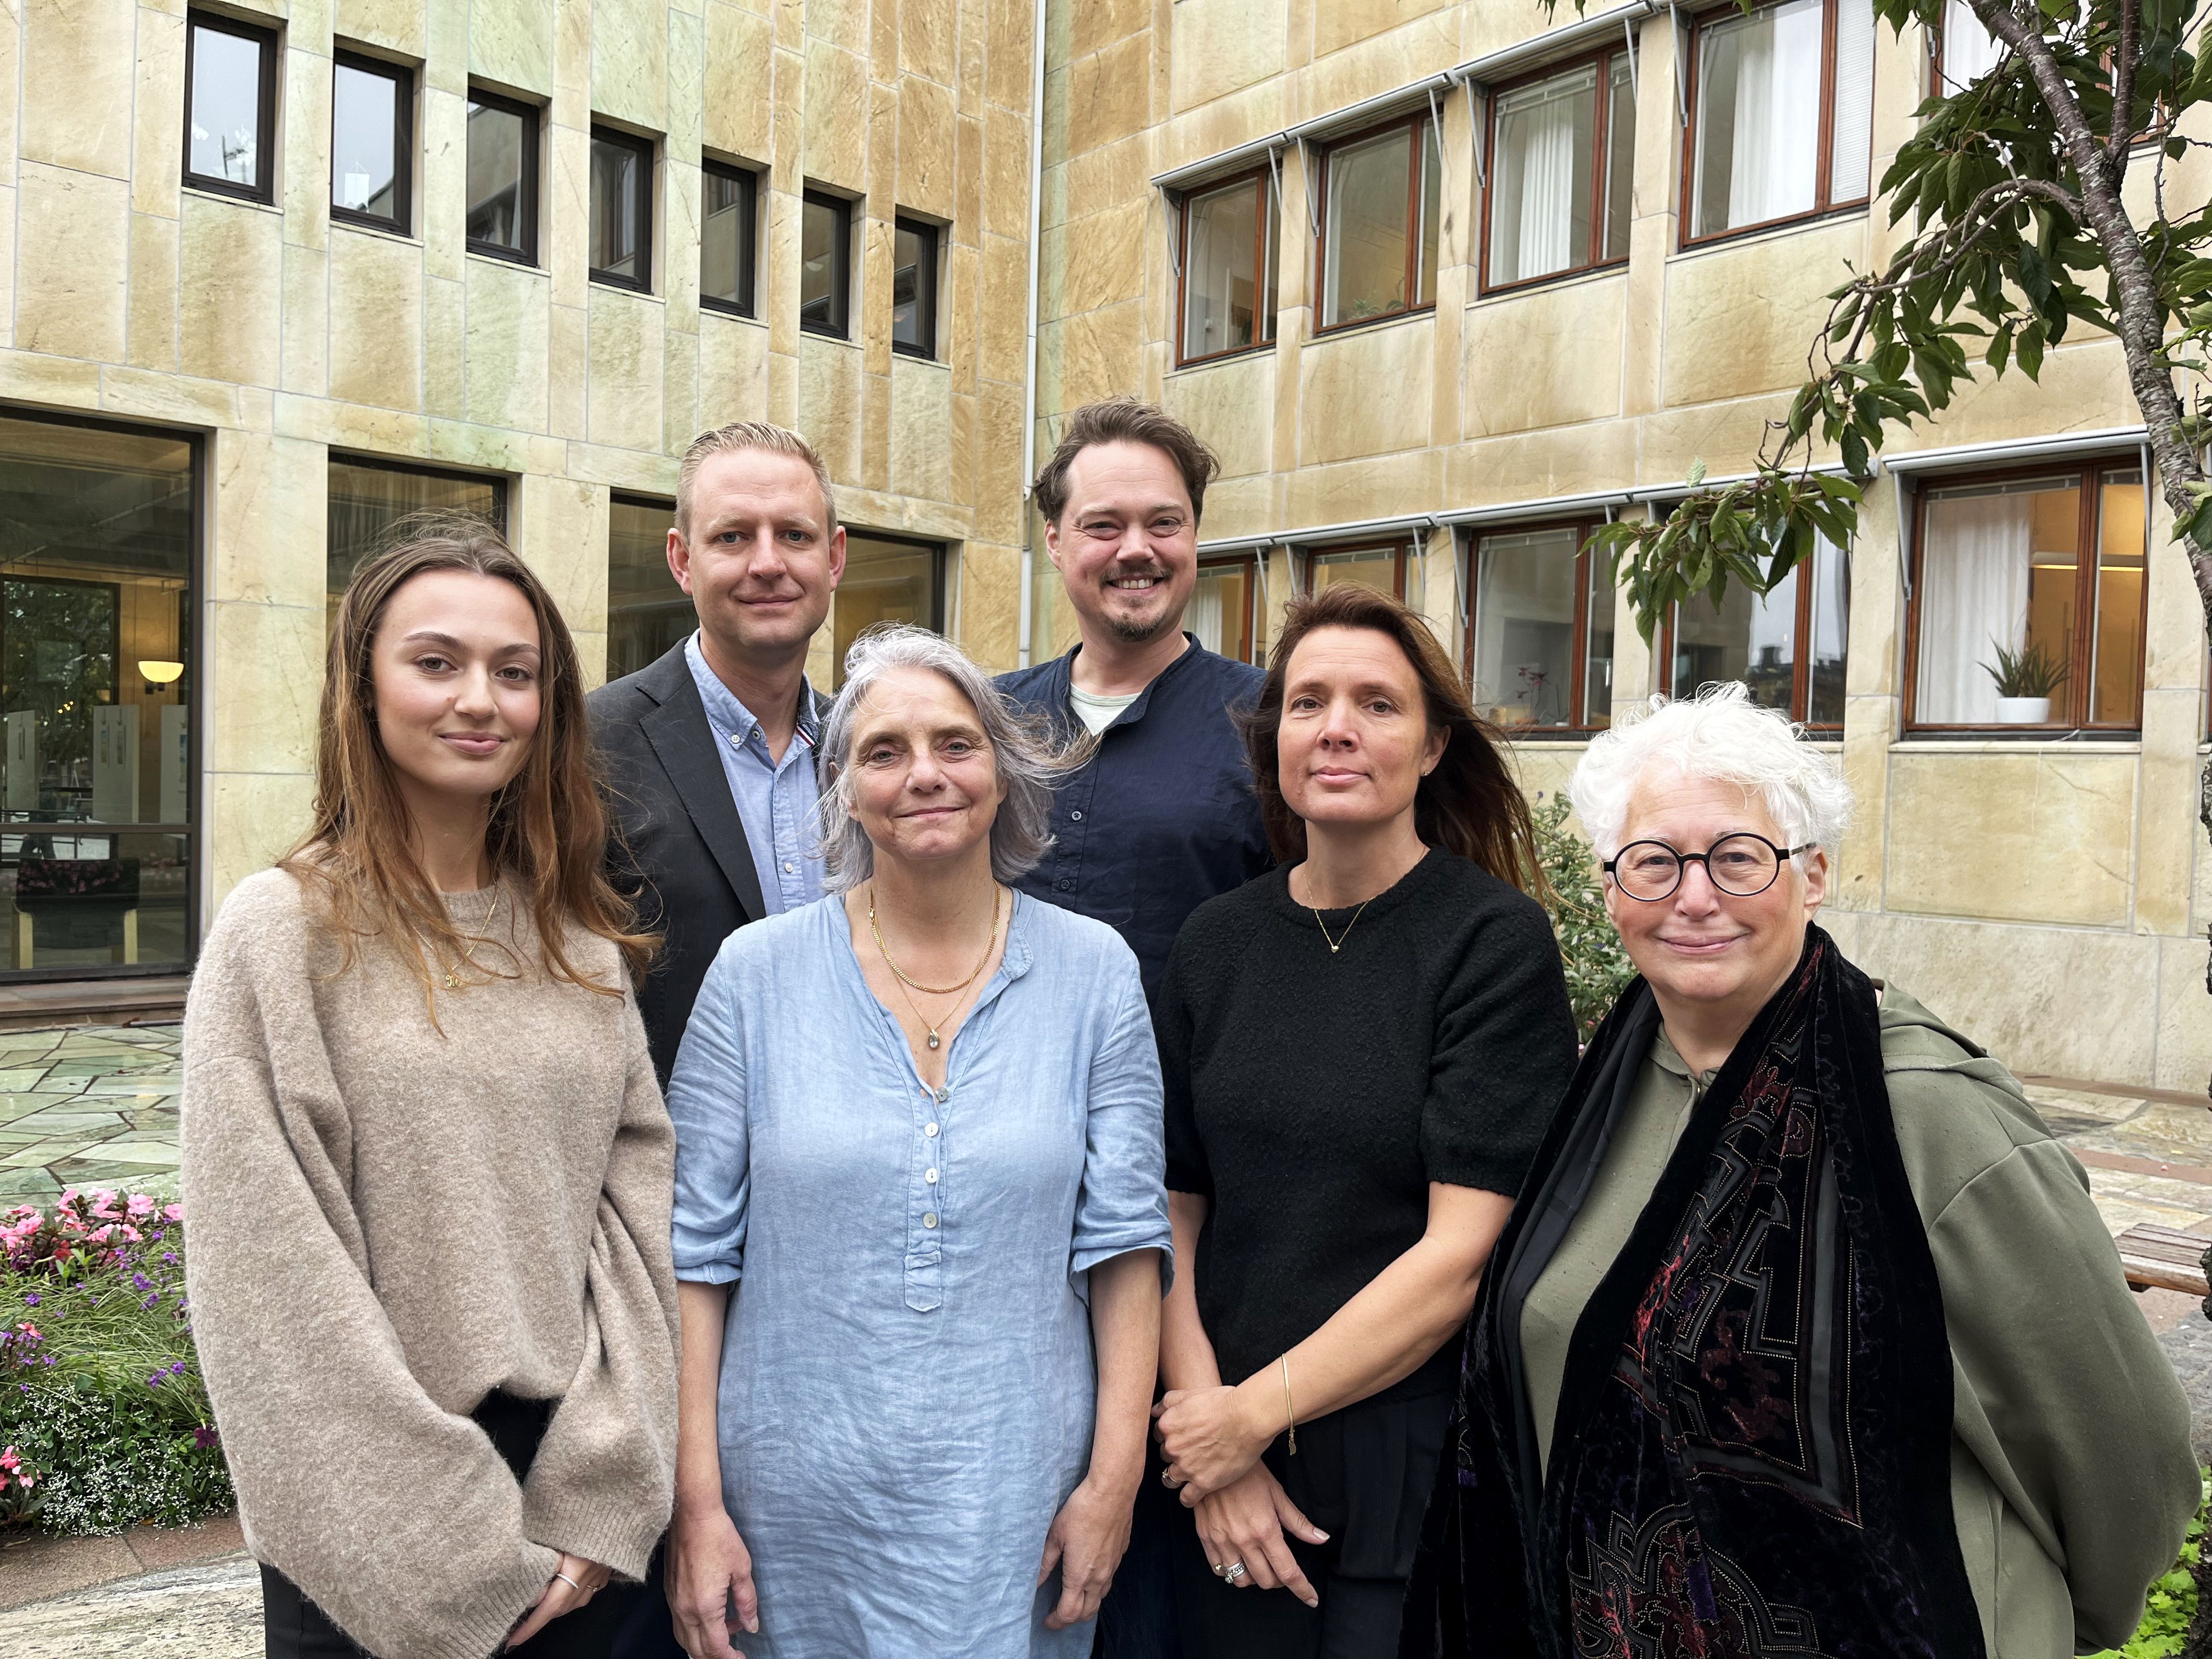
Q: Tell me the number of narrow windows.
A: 7